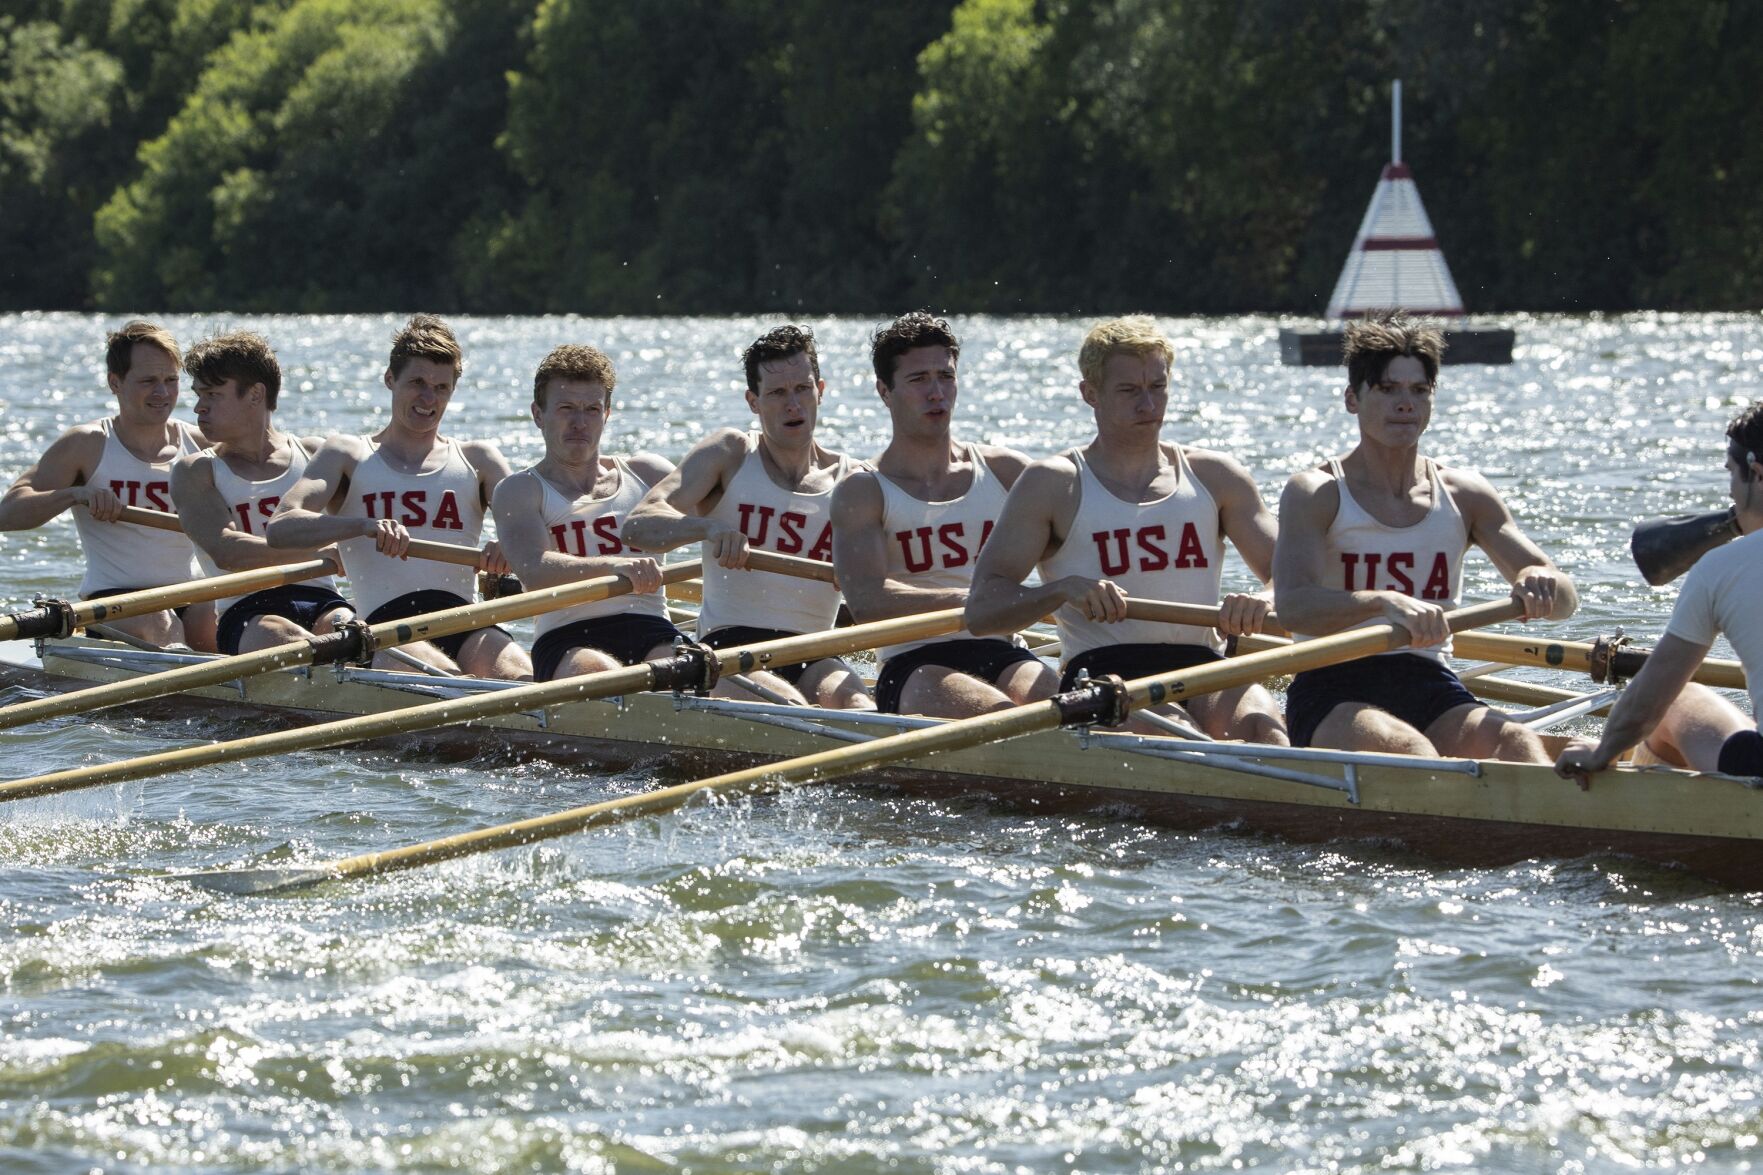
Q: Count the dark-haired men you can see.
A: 5